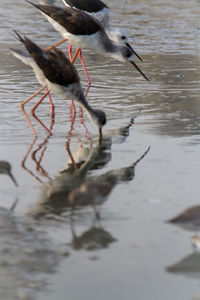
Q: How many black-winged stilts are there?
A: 3